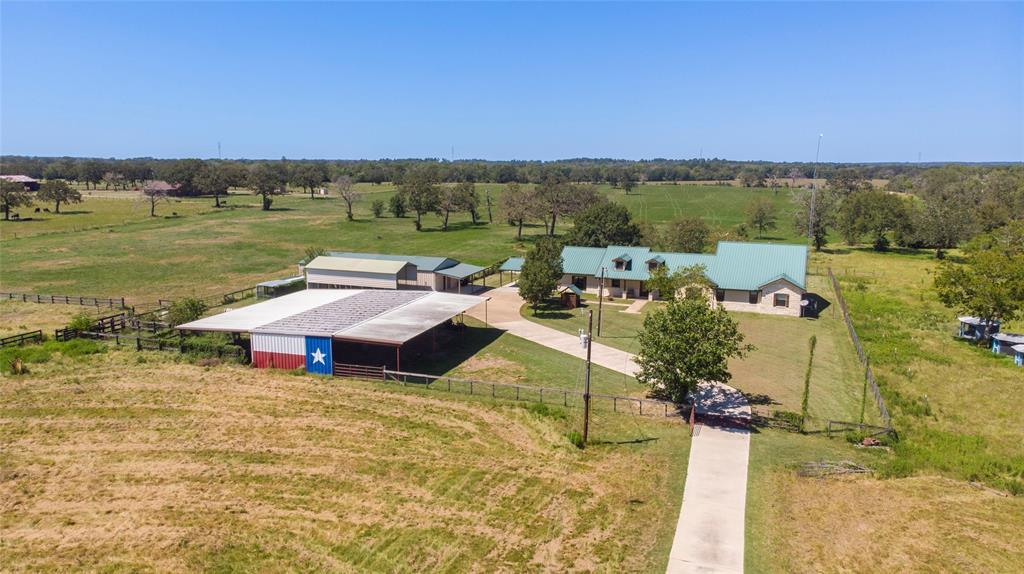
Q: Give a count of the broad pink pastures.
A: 0